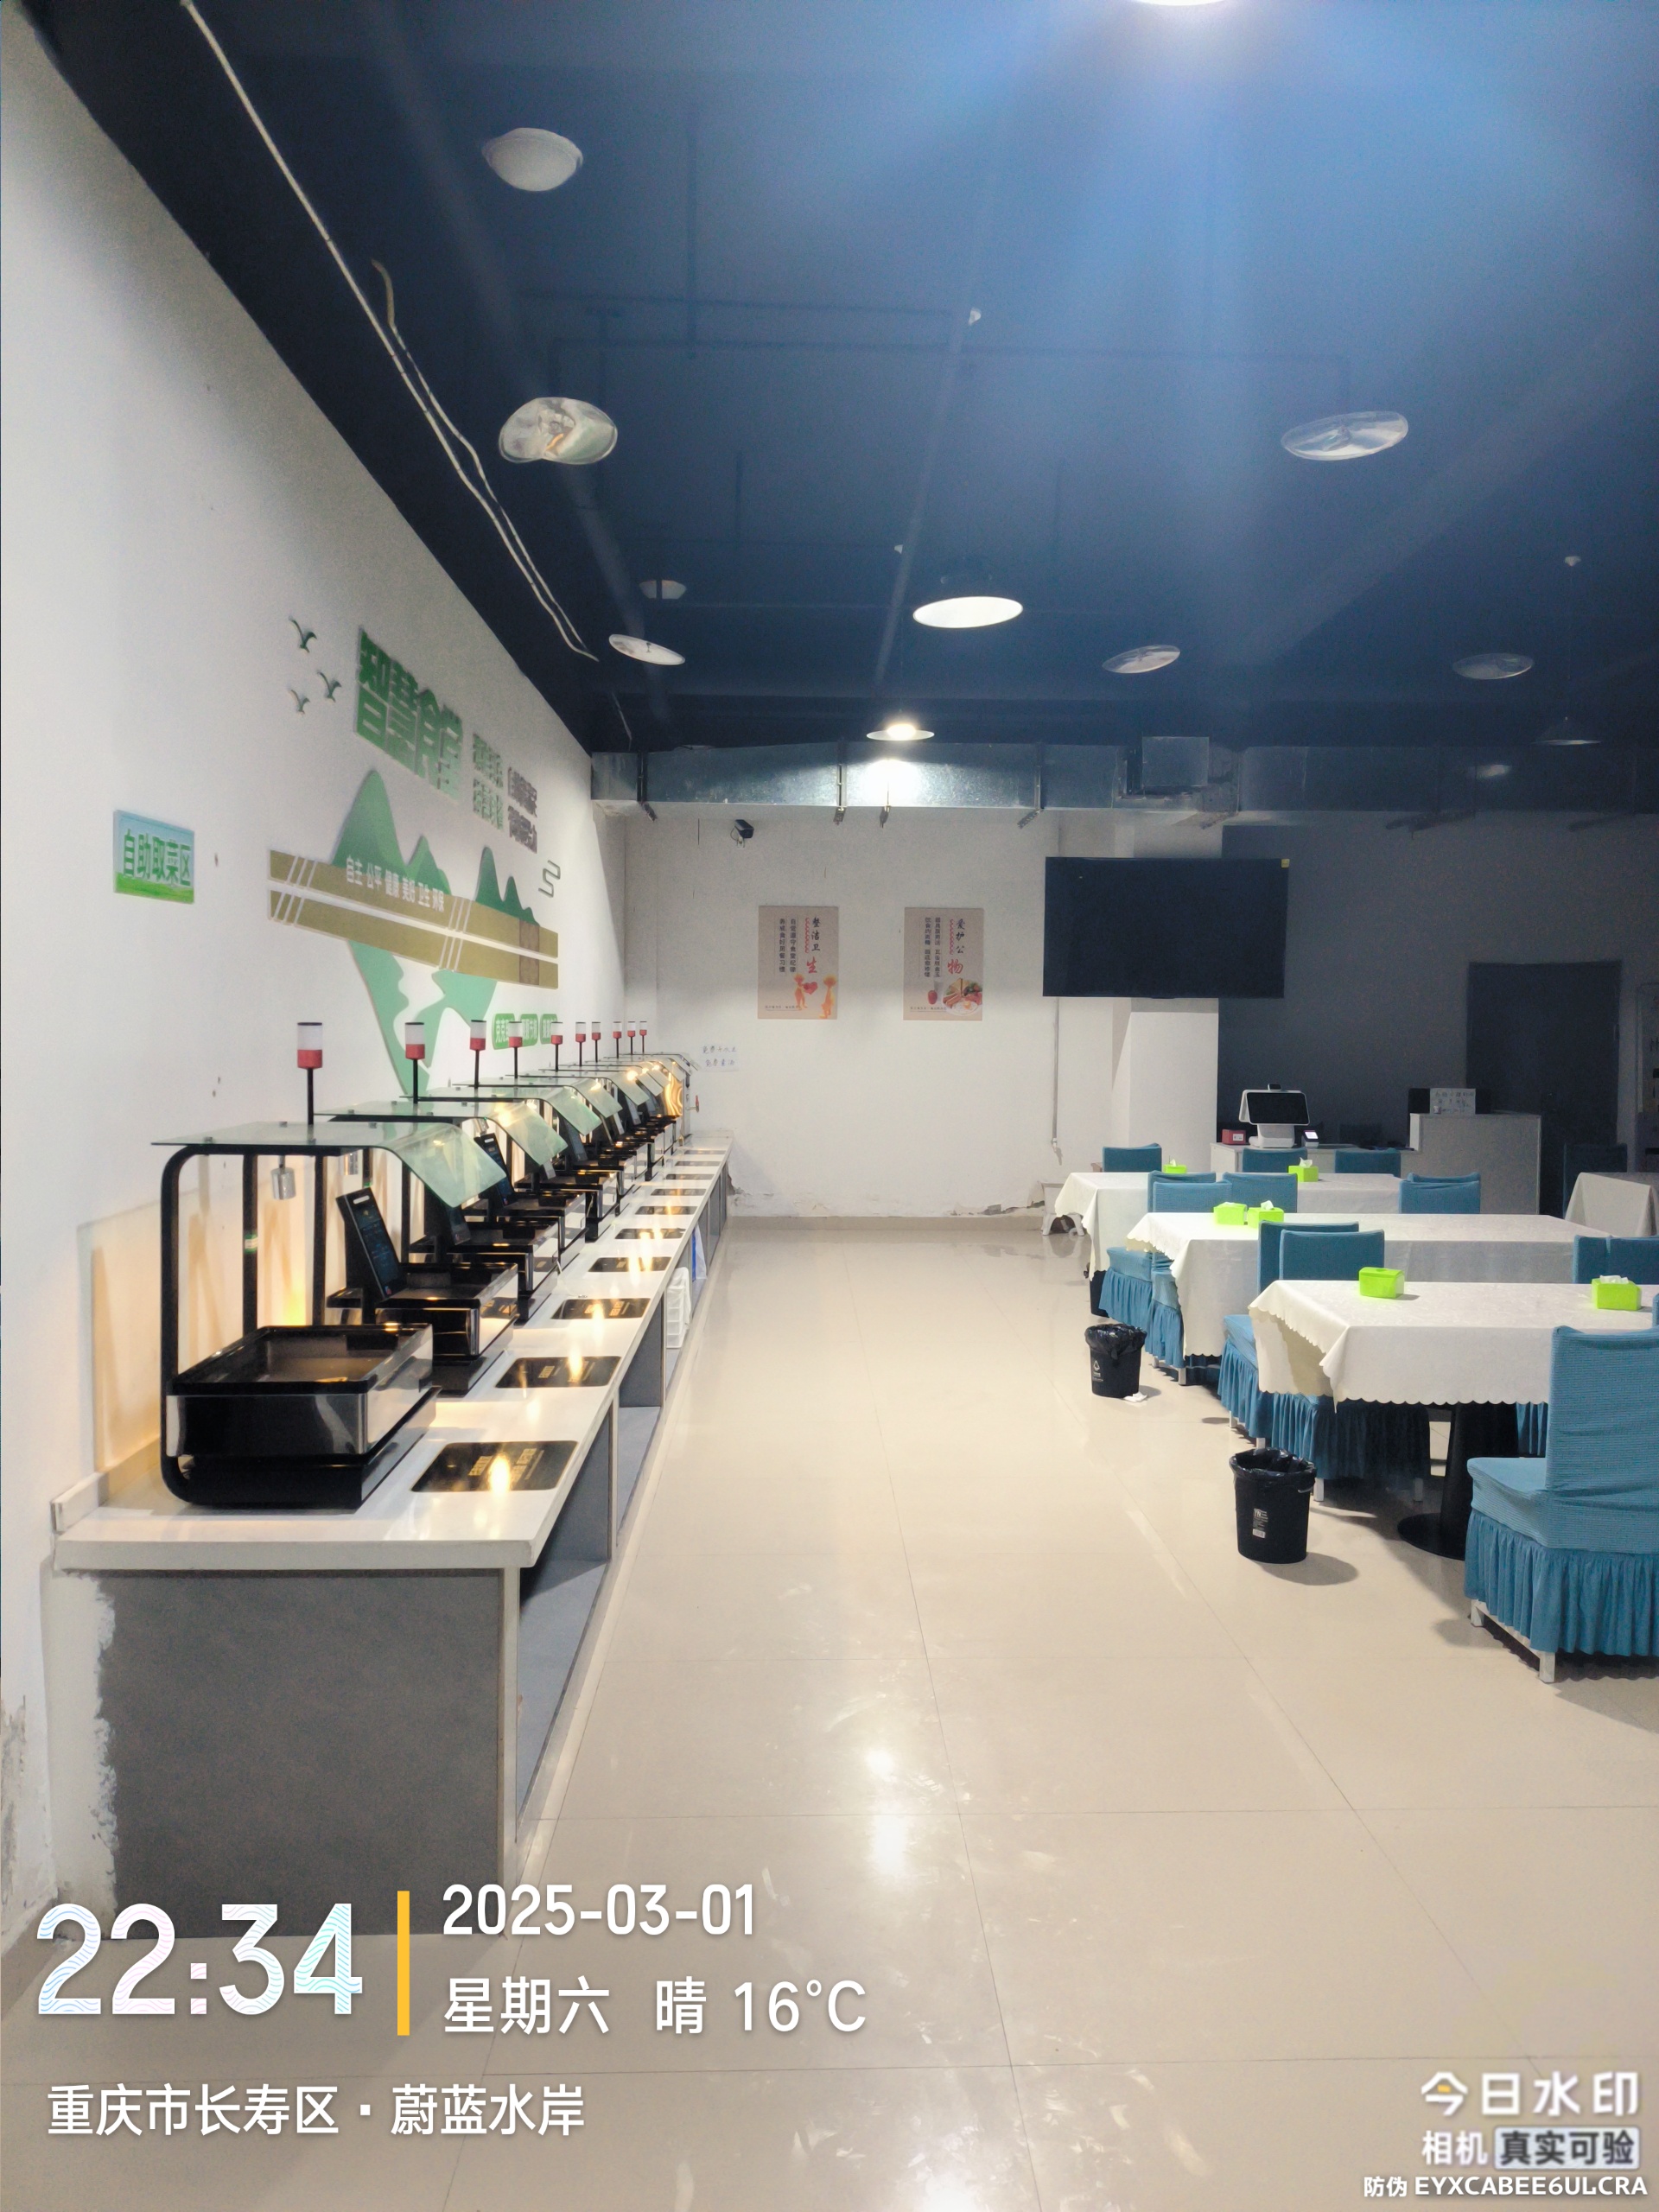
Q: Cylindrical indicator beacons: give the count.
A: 10